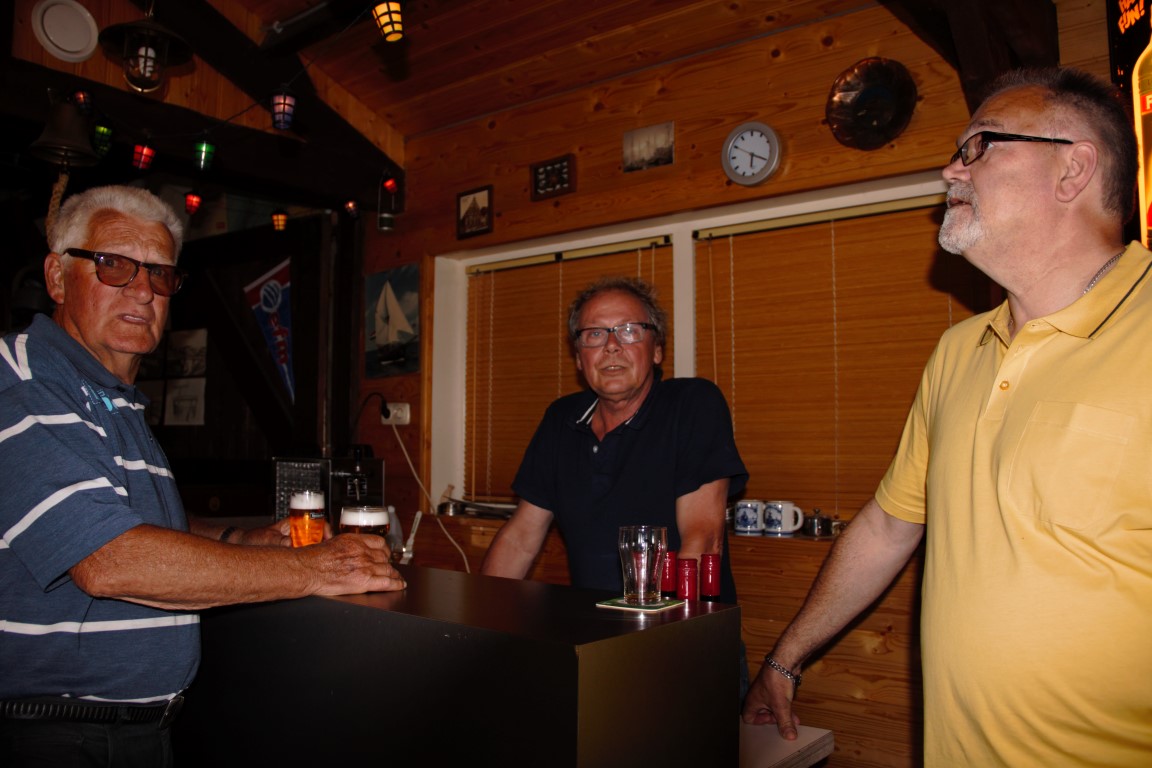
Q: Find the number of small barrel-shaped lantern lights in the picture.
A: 10